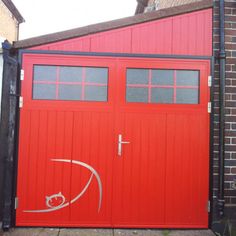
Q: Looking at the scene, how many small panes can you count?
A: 12